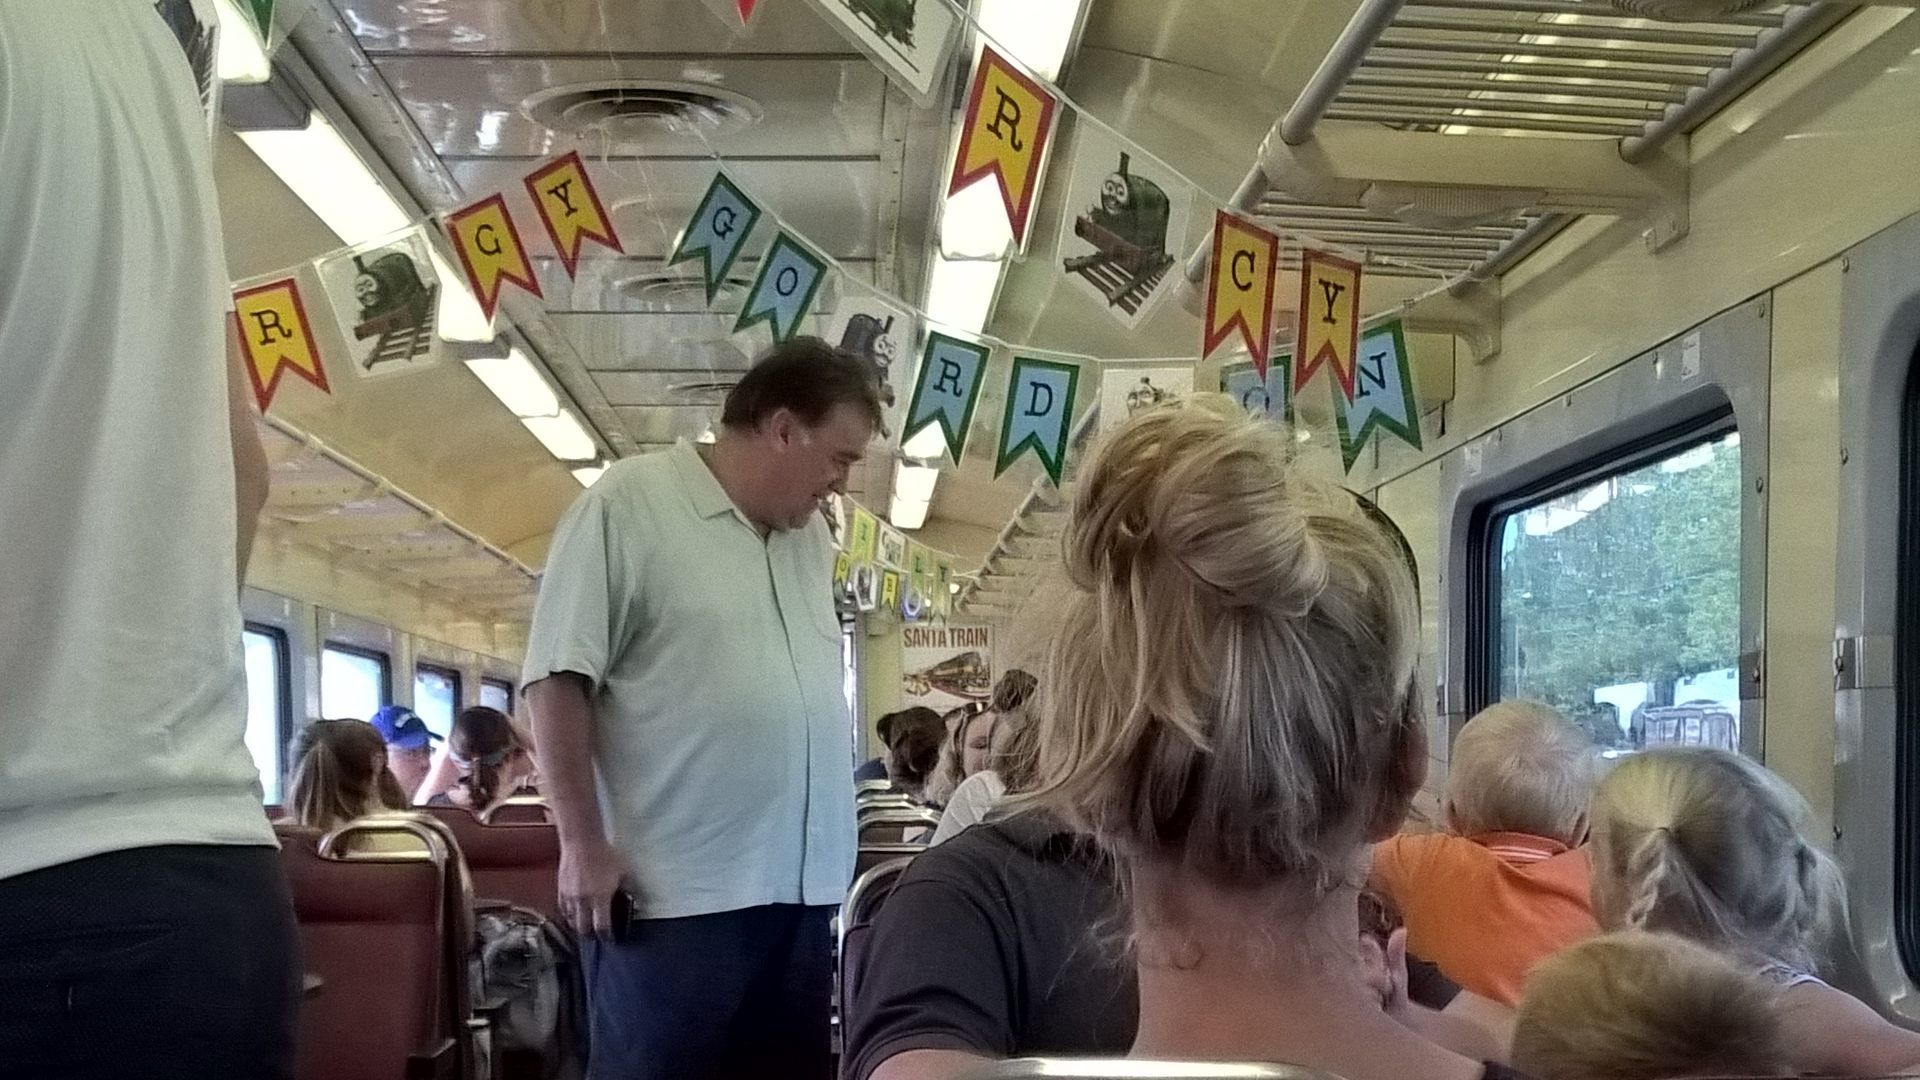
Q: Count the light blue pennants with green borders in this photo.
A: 6